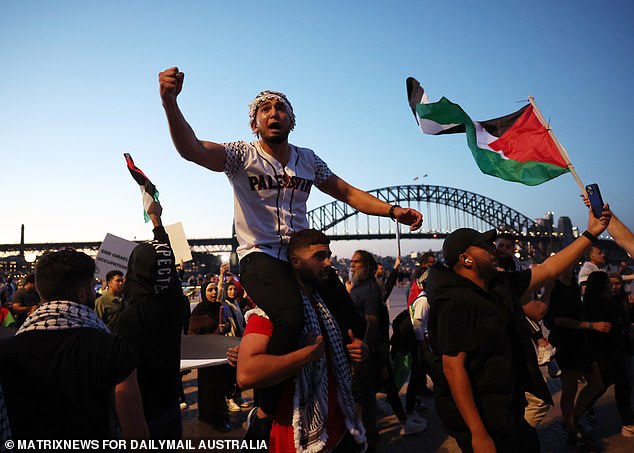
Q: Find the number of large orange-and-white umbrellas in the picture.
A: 0